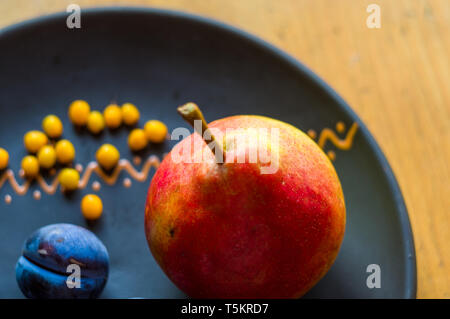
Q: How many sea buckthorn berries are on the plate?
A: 15